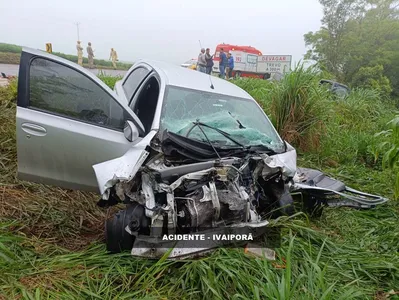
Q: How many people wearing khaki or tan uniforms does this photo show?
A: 3